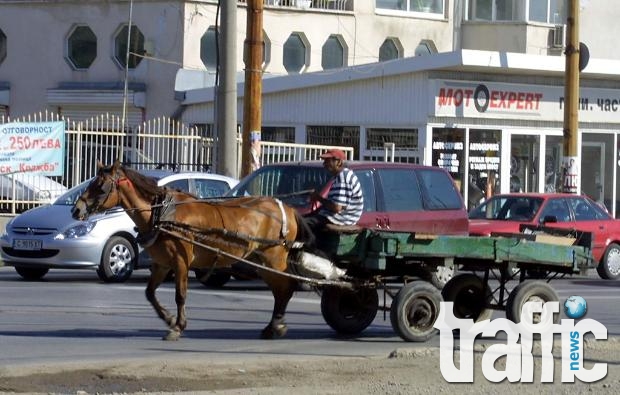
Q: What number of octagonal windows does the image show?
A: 9